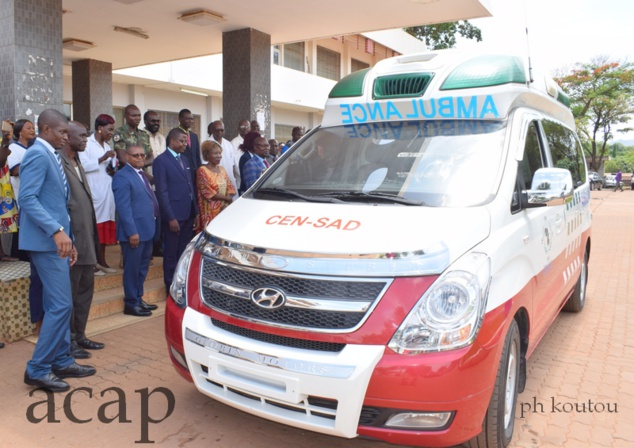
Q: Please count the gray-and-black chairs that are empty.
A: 0